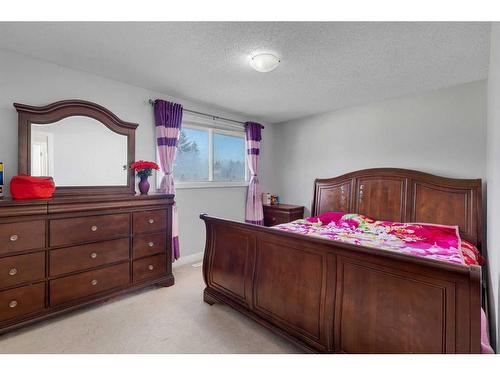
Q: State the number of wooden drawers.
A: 10